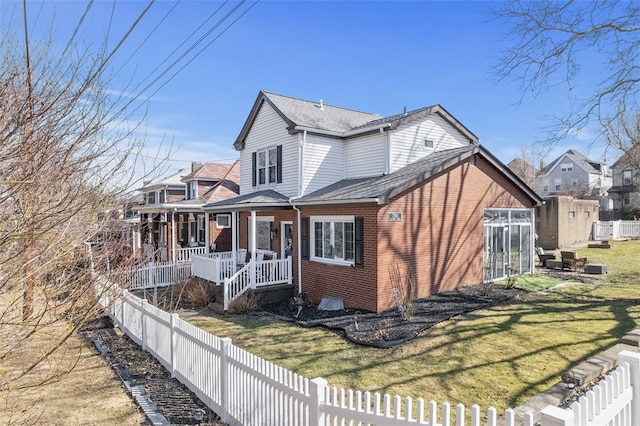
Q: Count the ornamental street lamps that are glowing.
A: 0